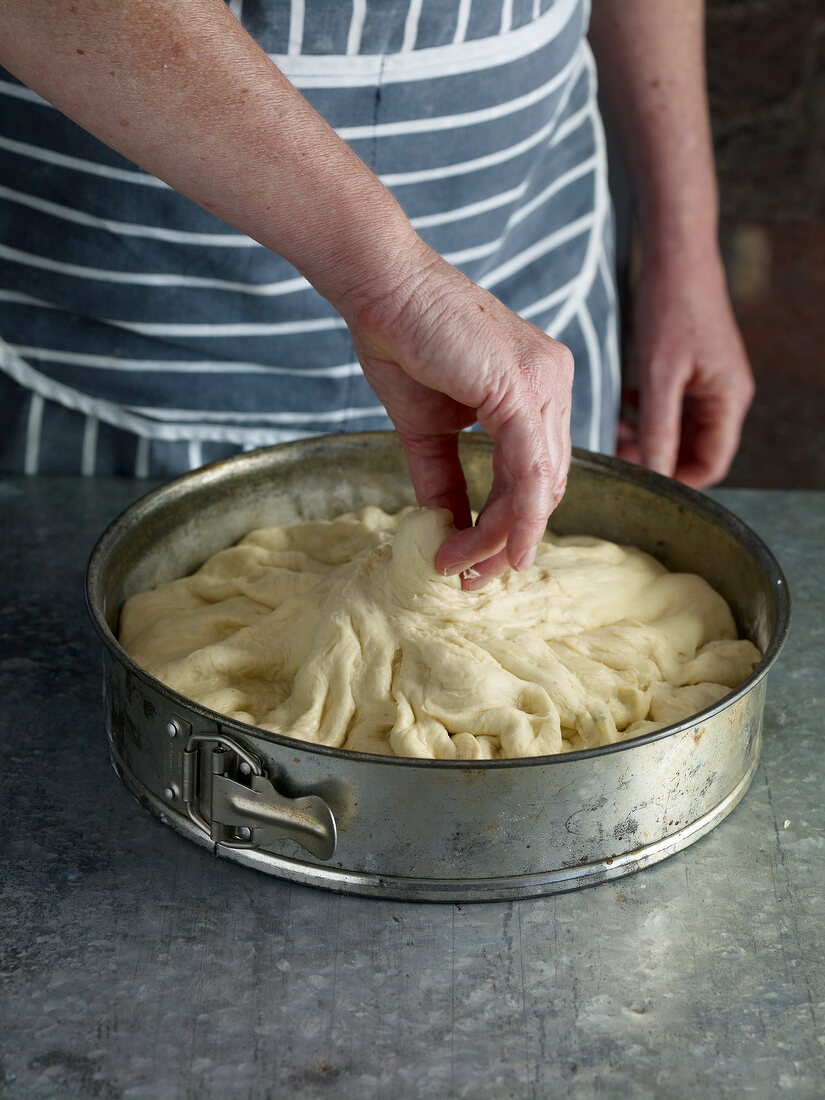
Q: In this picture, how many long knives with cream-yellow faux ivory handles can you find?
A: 0